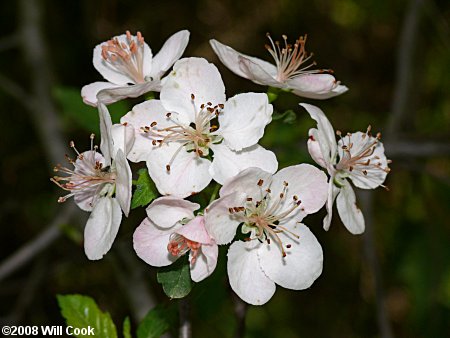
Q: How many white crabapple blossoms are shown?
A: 7